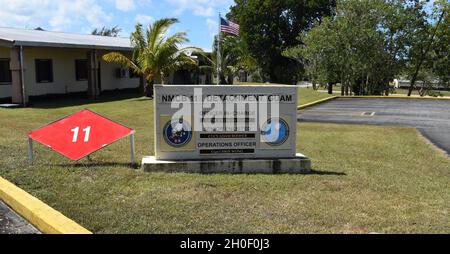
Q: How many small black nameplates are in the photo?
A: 3